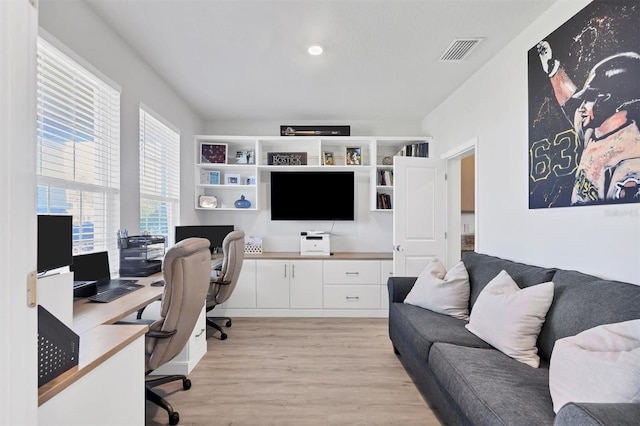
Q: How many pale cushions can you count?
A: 3